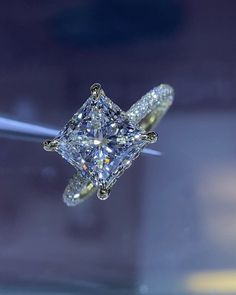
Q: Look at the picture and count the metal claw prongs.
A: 4